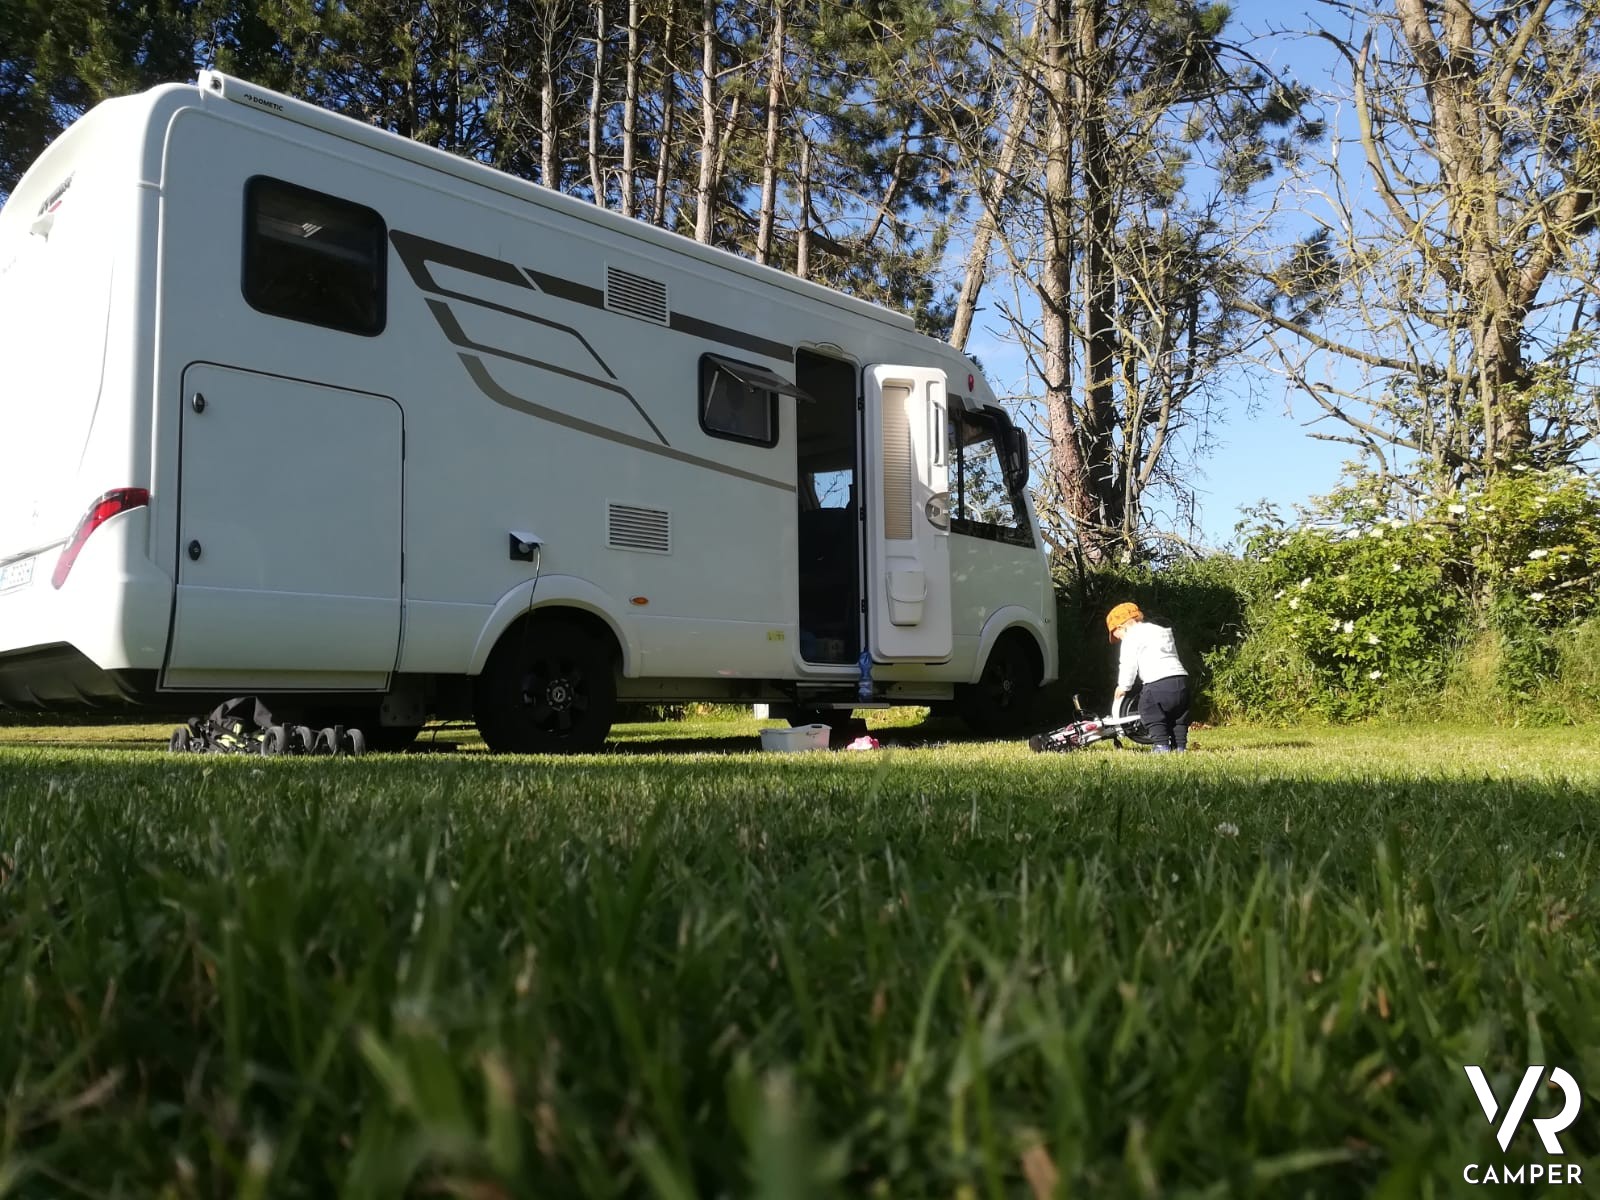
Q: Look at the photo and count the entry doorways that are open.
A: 1